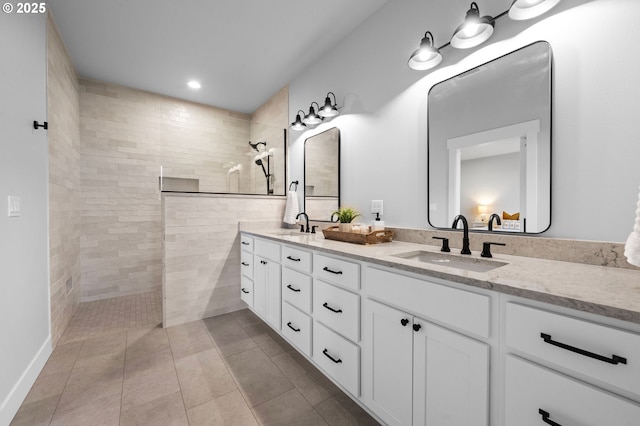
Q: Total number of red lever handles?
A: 0